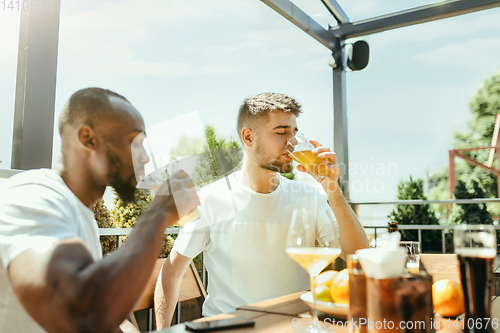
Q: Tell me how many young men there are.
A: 2